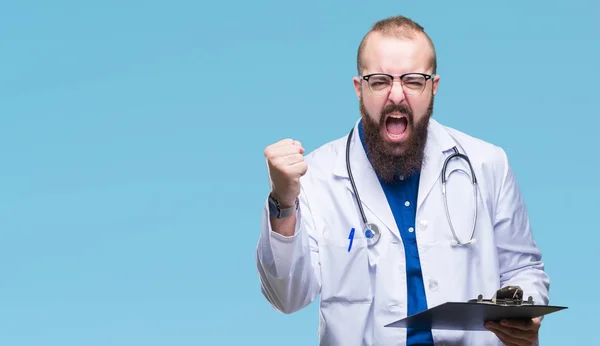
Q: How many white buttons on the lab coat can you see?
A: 2